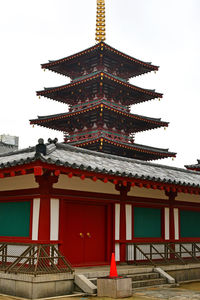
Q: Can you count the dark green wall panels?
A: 3